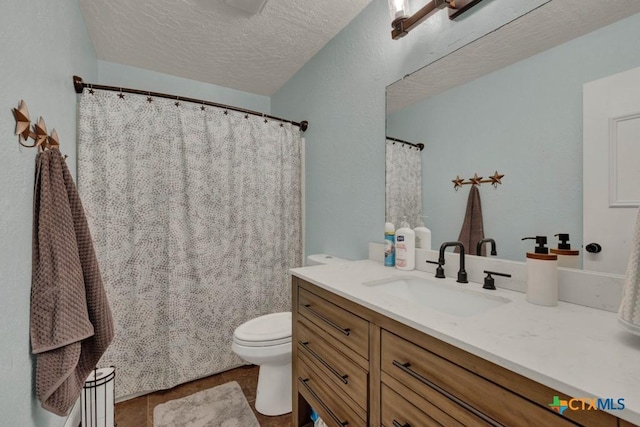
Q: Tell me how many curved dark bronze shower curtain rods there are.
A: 1